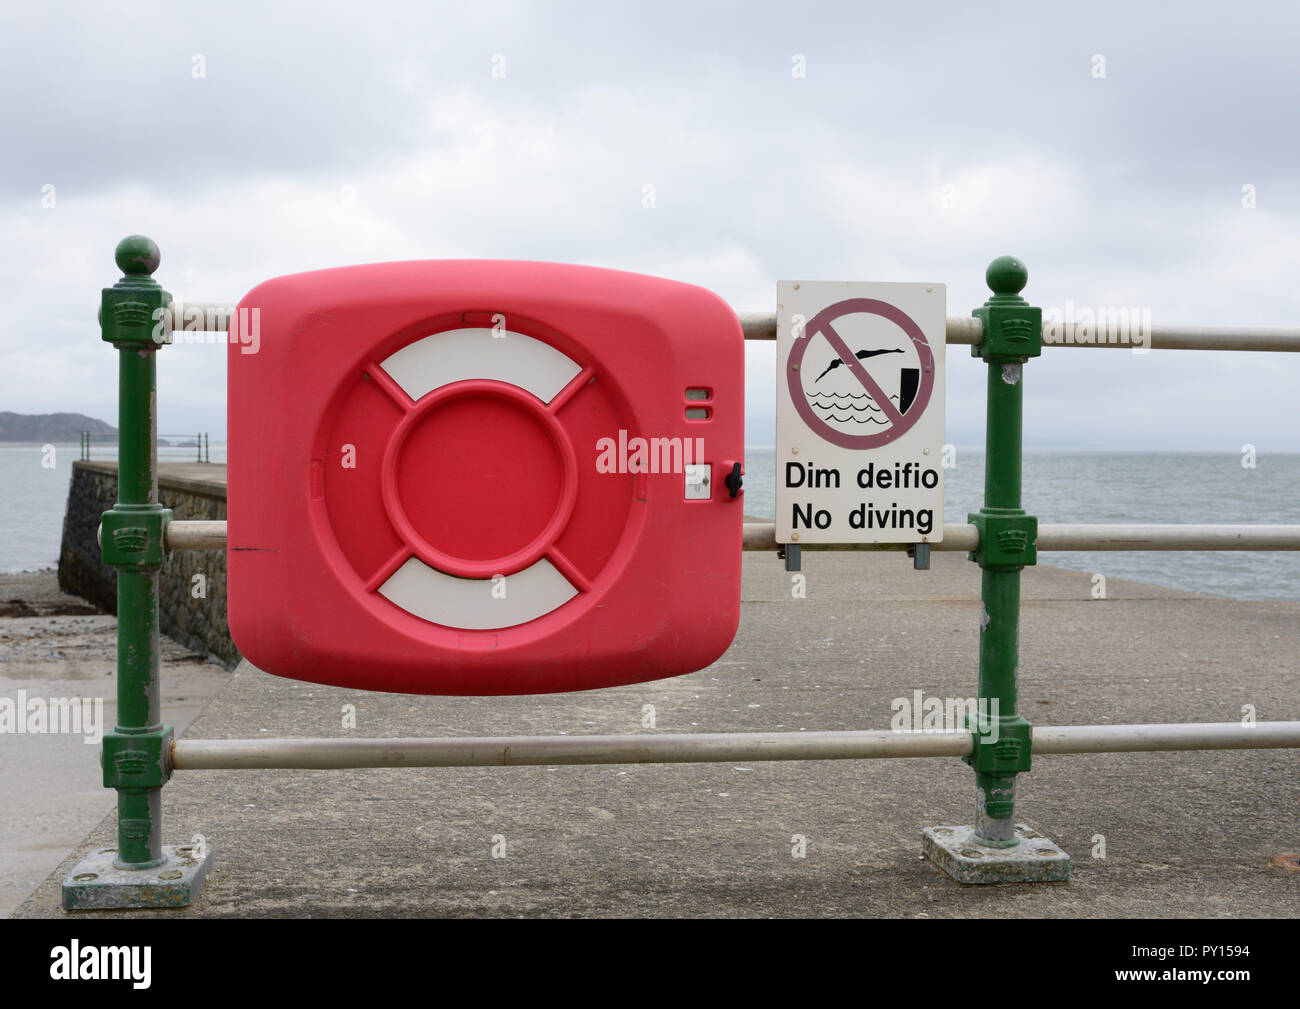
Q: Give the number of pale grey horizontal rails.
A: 3